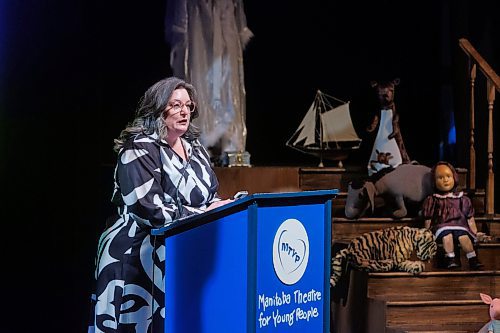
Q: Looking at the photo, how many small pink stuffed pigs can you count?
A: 1